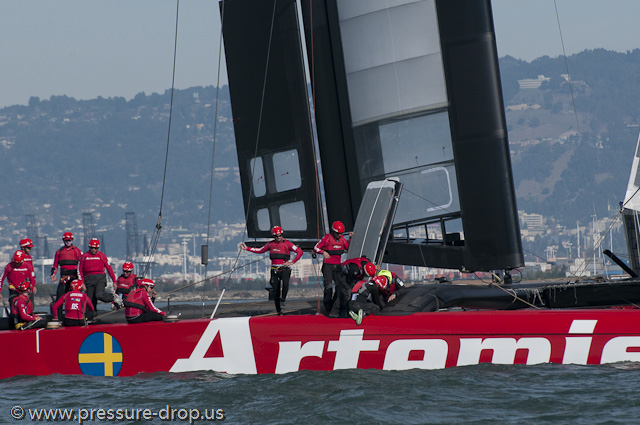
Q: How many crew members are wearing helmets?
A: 13